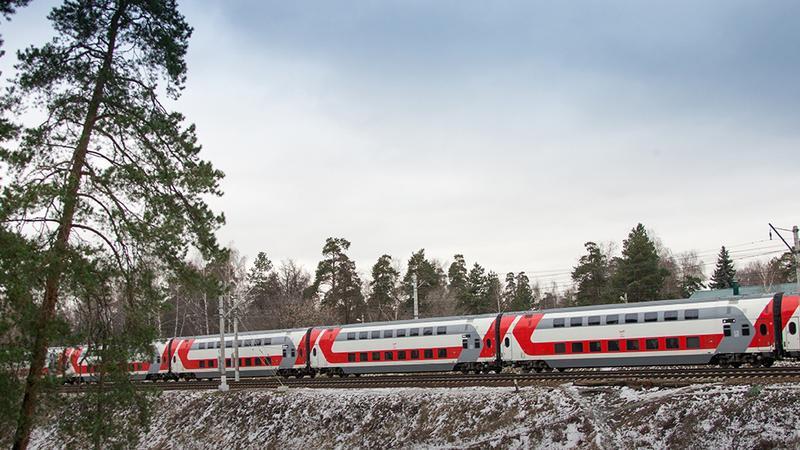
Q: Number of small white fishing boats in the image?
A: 0